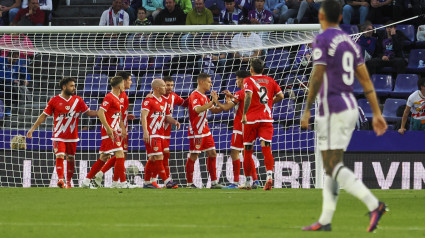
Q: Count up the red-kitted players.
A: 8